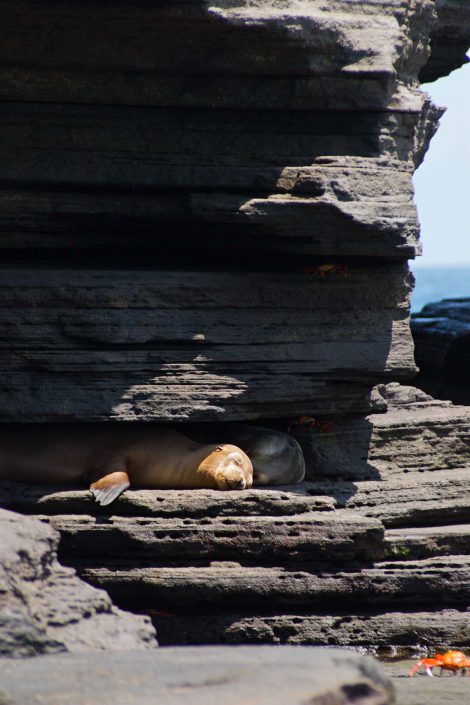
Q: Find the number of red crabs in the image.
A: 3